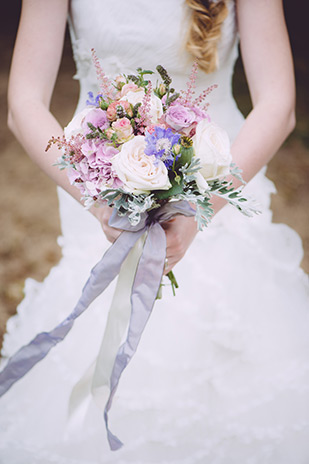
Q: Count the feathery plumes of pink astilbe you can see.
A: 5